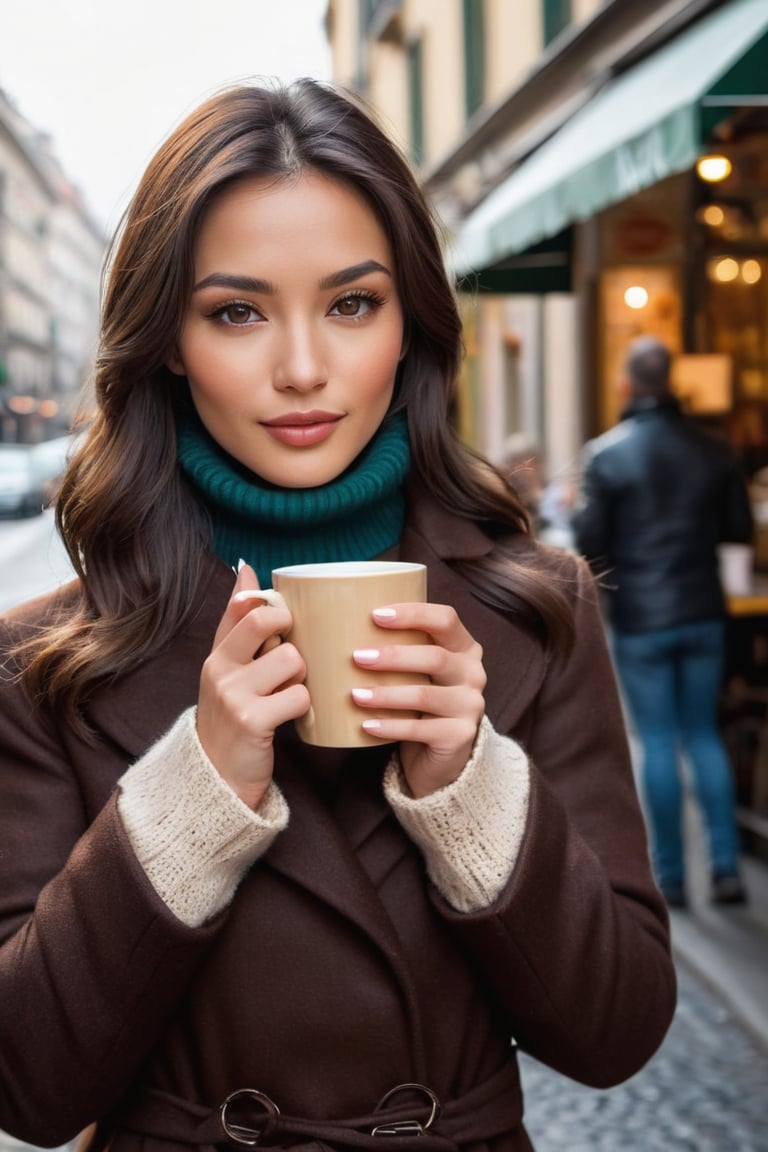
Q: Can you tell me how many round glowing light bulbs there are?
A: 5